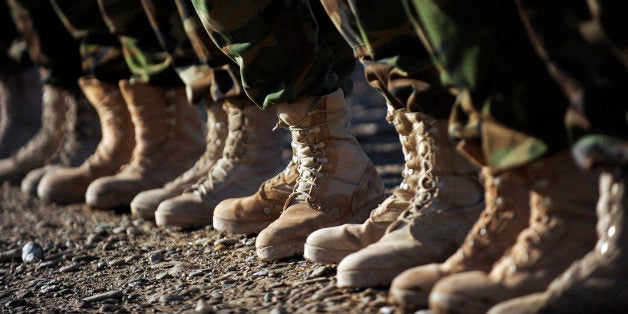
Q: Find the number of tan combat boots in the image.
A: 14